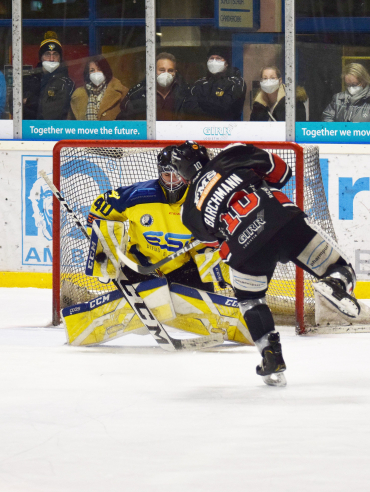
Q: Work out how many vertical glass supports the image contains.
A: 3